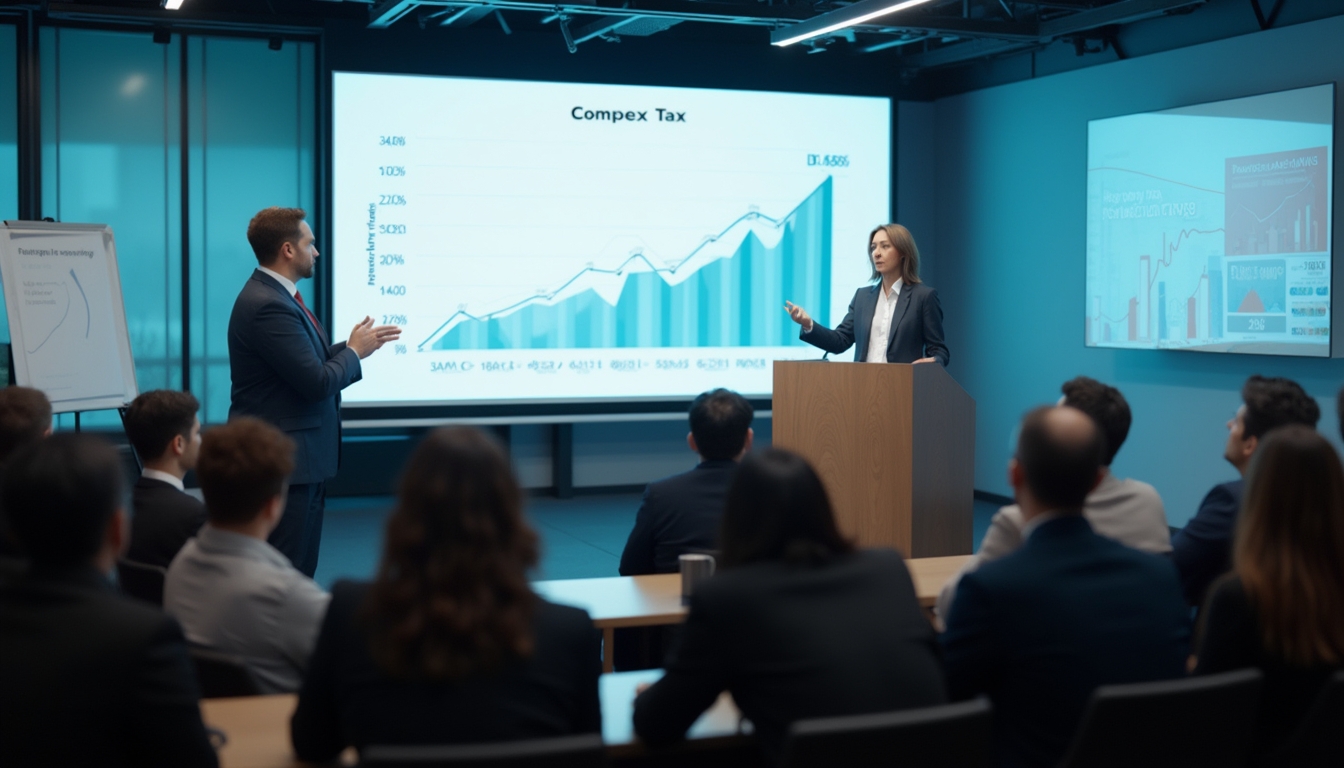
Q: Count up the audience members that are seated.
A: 11